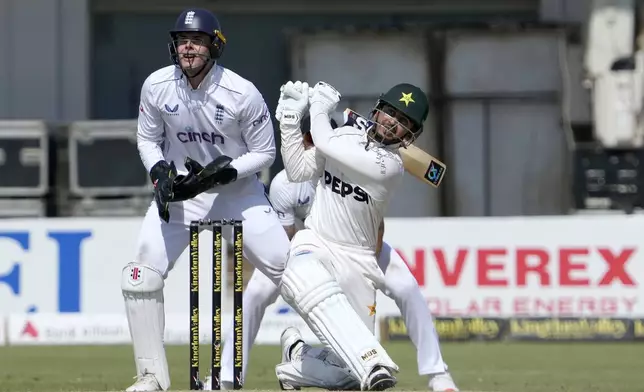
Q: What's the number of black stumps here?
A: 3